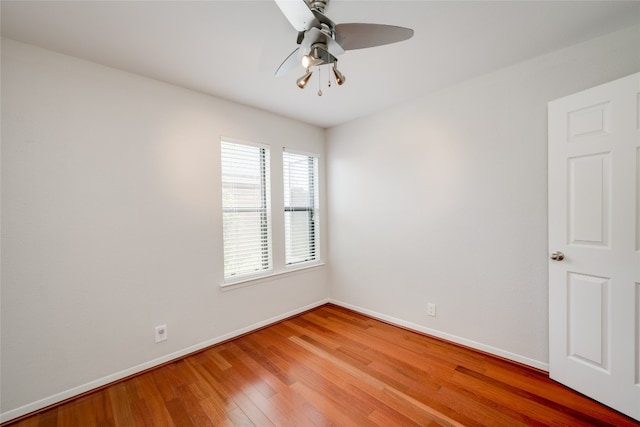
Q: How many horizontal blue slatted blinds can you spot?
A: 0